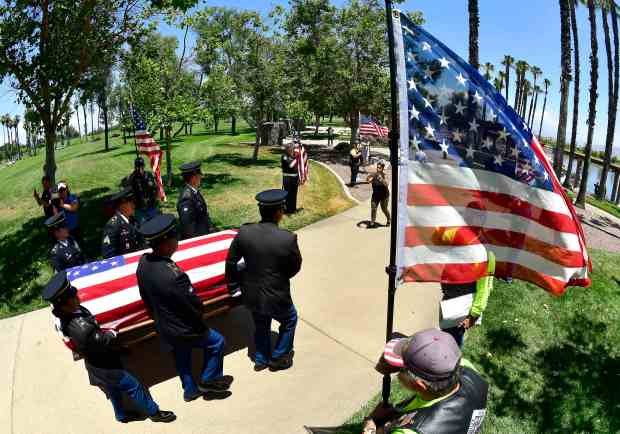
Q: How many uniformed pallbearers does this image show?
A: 6